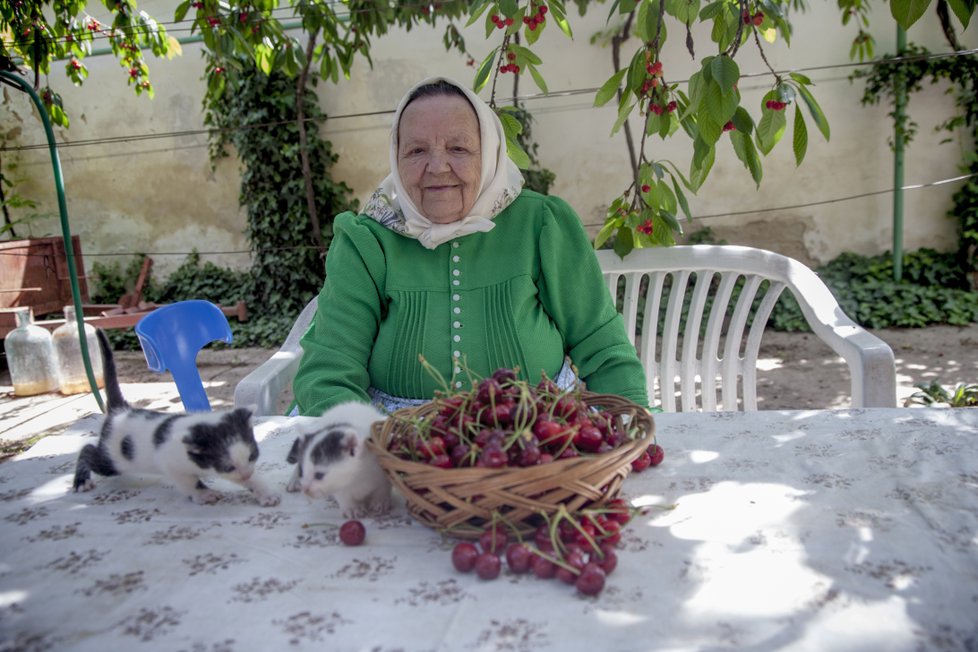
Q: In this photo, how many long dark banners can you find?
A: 0